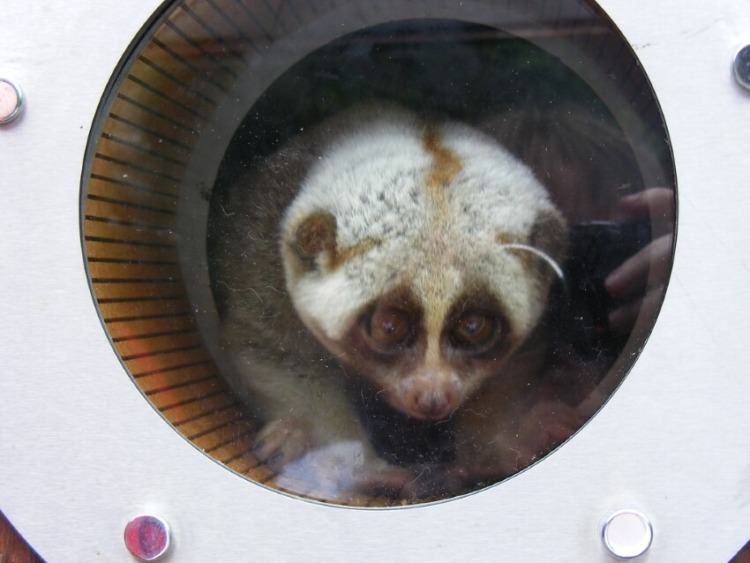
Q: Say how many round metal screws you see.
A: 4